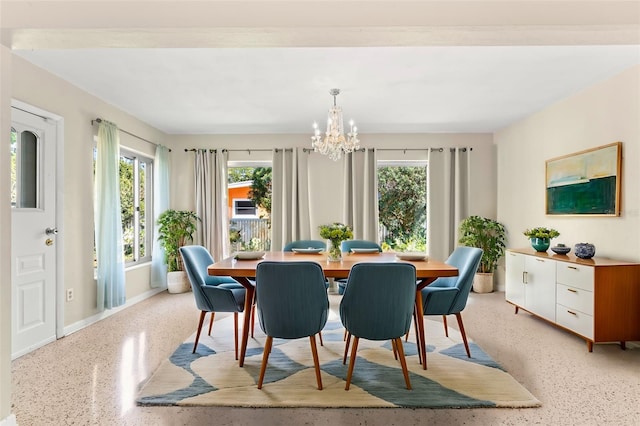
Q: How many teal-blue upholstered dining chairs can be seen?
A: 6